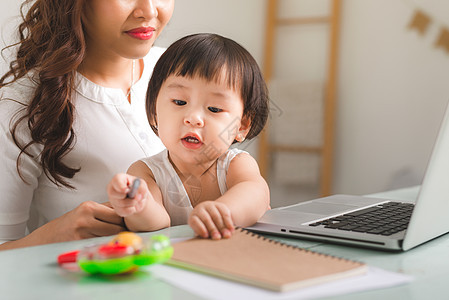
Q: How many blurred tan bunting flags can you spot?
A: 2